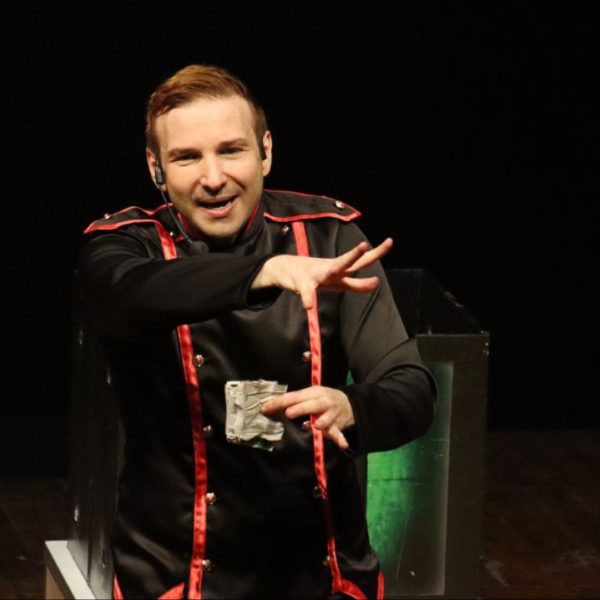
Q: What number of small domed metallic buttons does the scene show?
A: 12